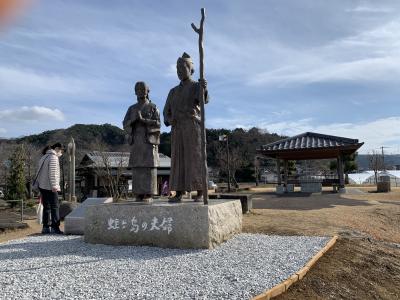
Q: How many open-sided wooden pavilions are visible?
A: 1